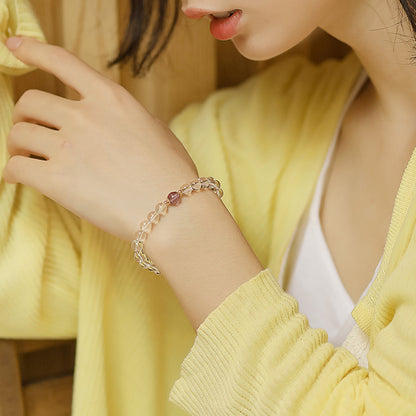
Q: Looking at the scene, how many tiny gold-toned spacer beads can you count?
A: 2